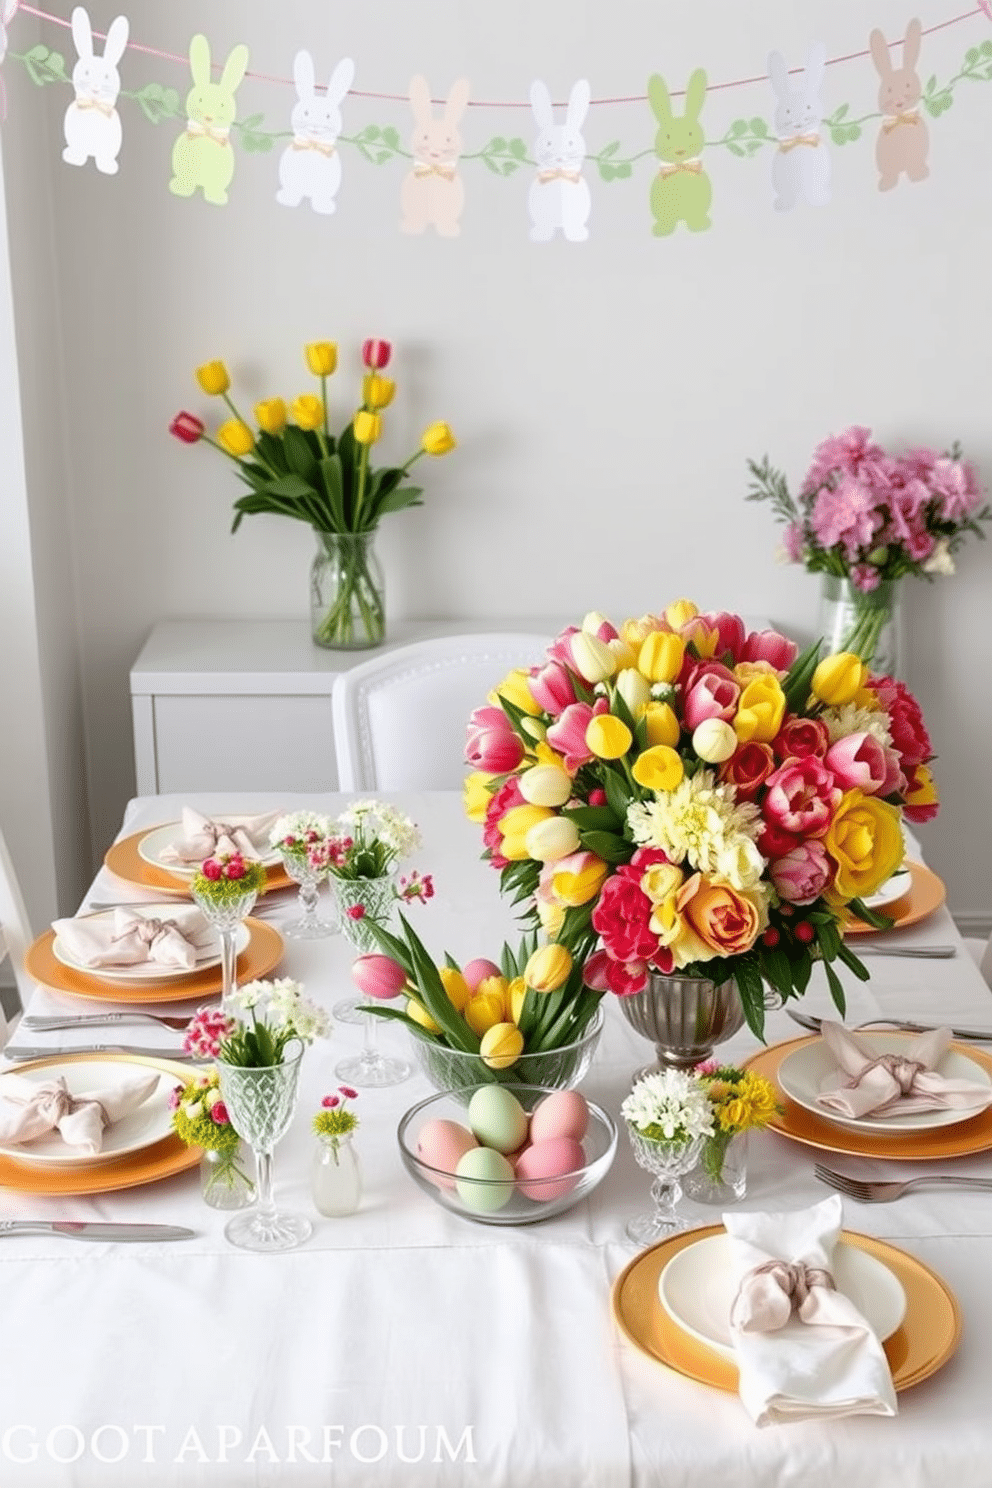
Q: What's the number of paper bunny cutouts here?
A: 8